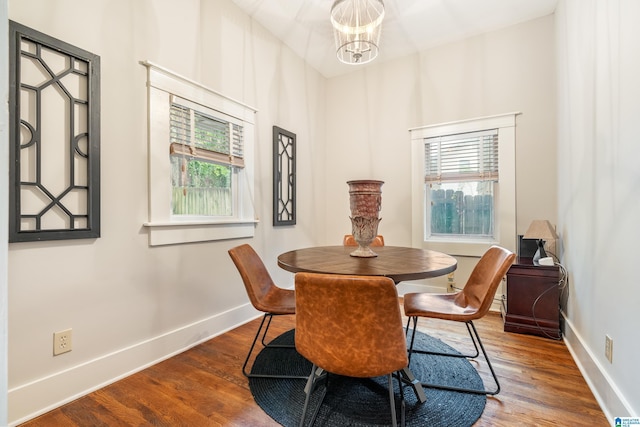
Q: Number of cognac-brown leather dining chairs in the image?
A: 4